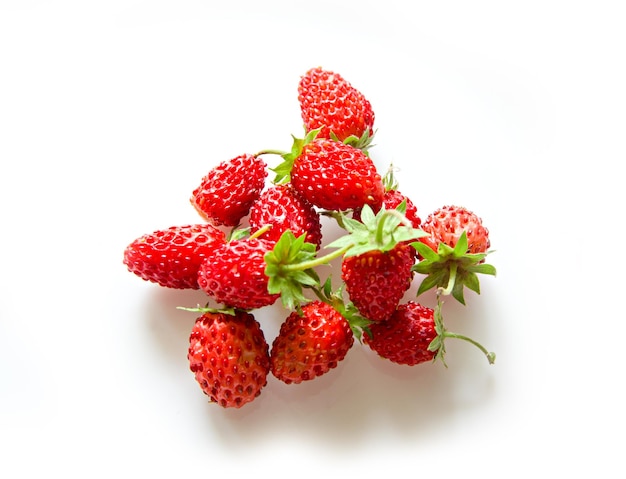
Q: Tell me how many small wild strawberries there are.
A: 12